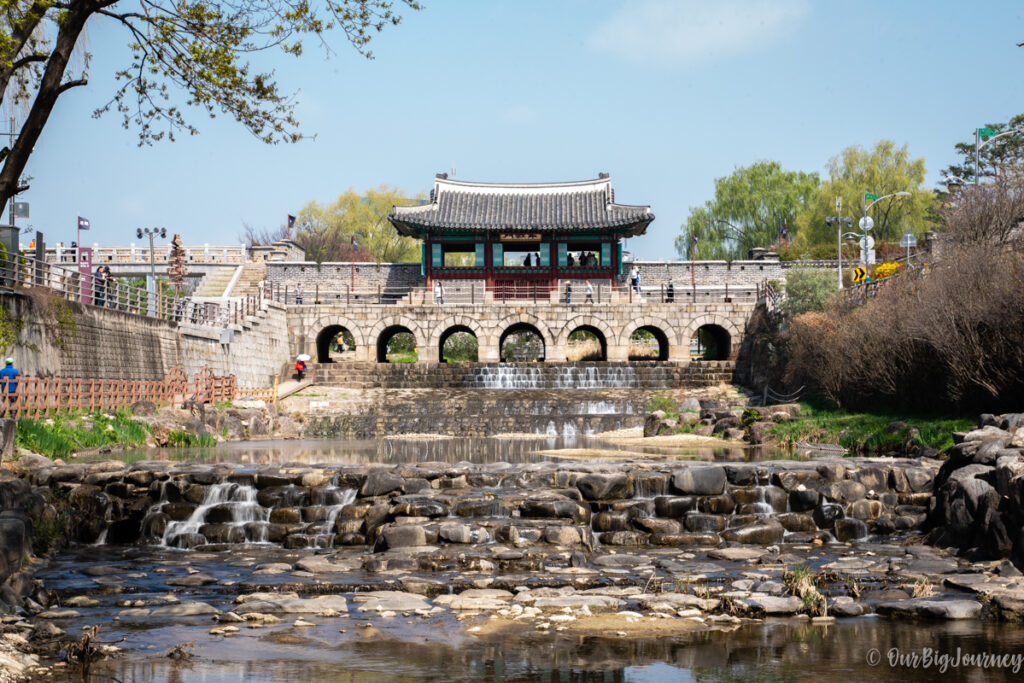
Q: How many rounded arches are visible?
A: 7